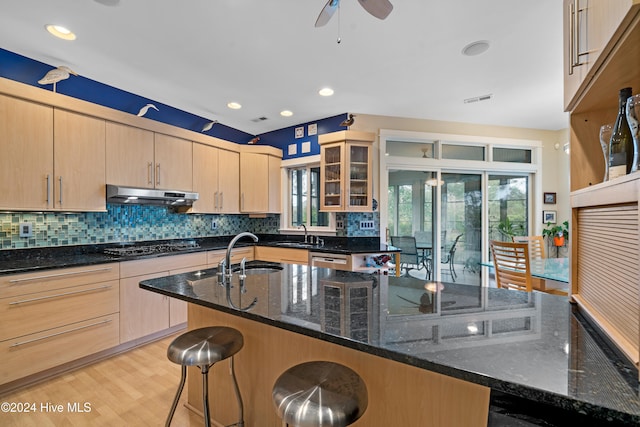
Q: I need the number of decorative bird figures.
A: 5